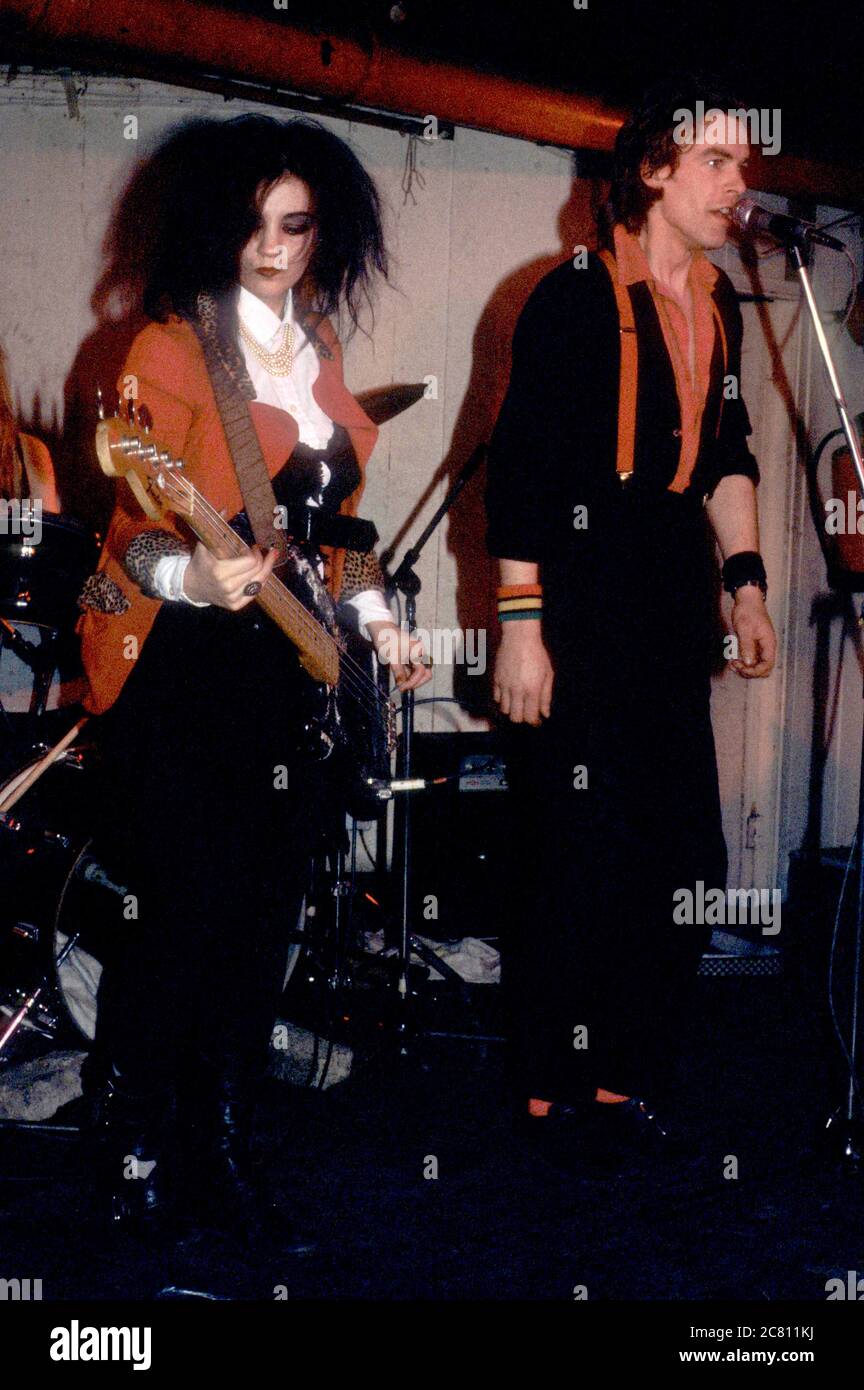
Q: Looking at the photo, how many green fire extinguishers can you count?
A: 0